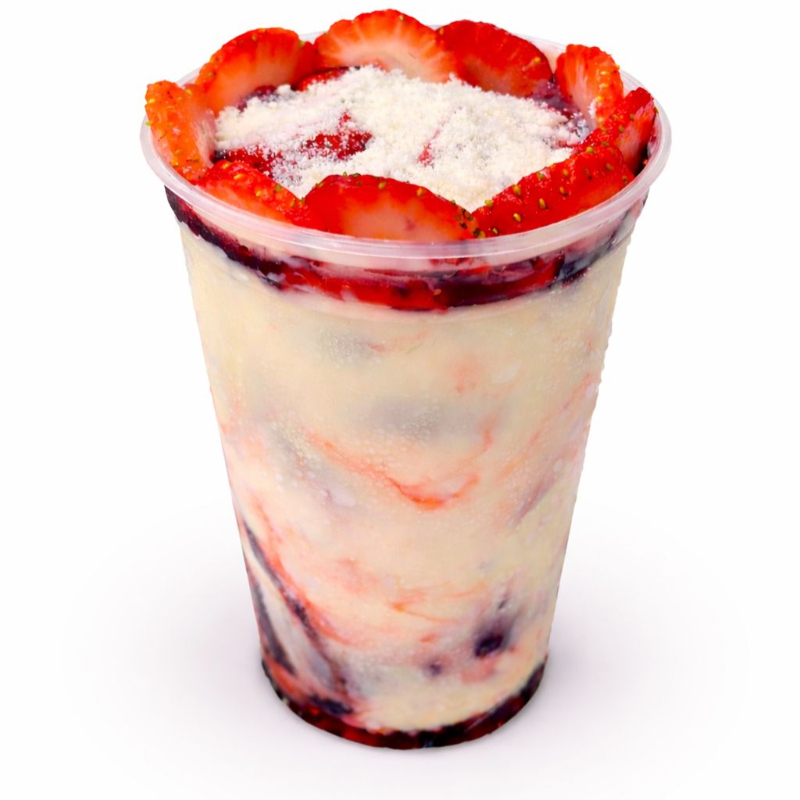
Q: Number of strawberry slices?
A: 9